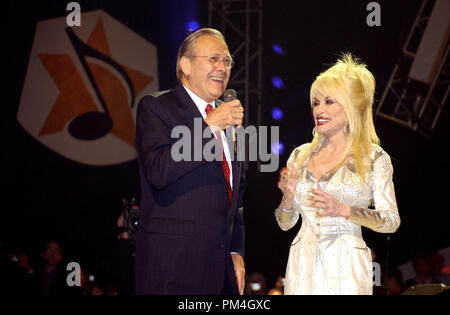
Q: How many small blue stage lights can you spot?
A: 5